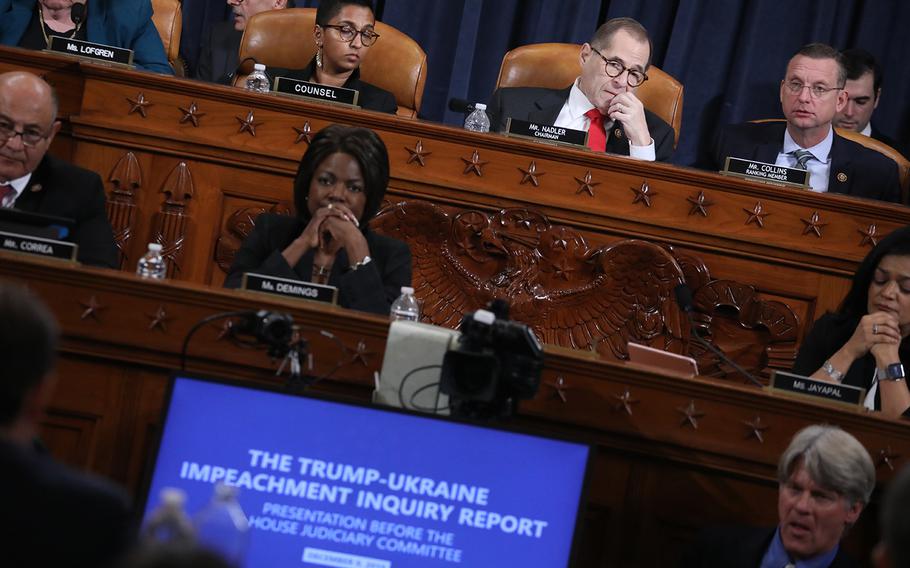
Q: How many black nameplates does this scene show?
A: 7